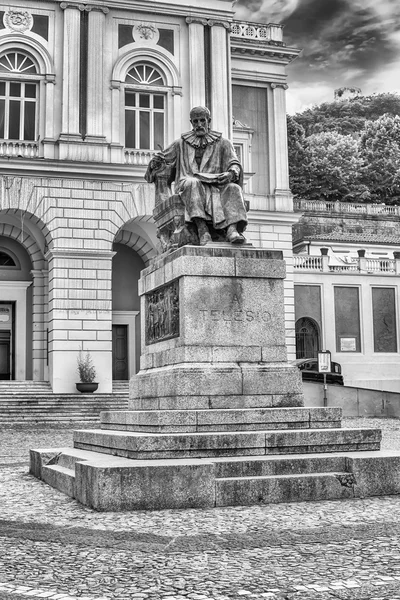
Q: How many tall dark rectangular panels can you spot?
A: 3